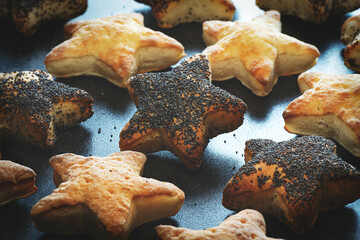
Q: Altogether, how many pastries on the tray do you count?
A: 13